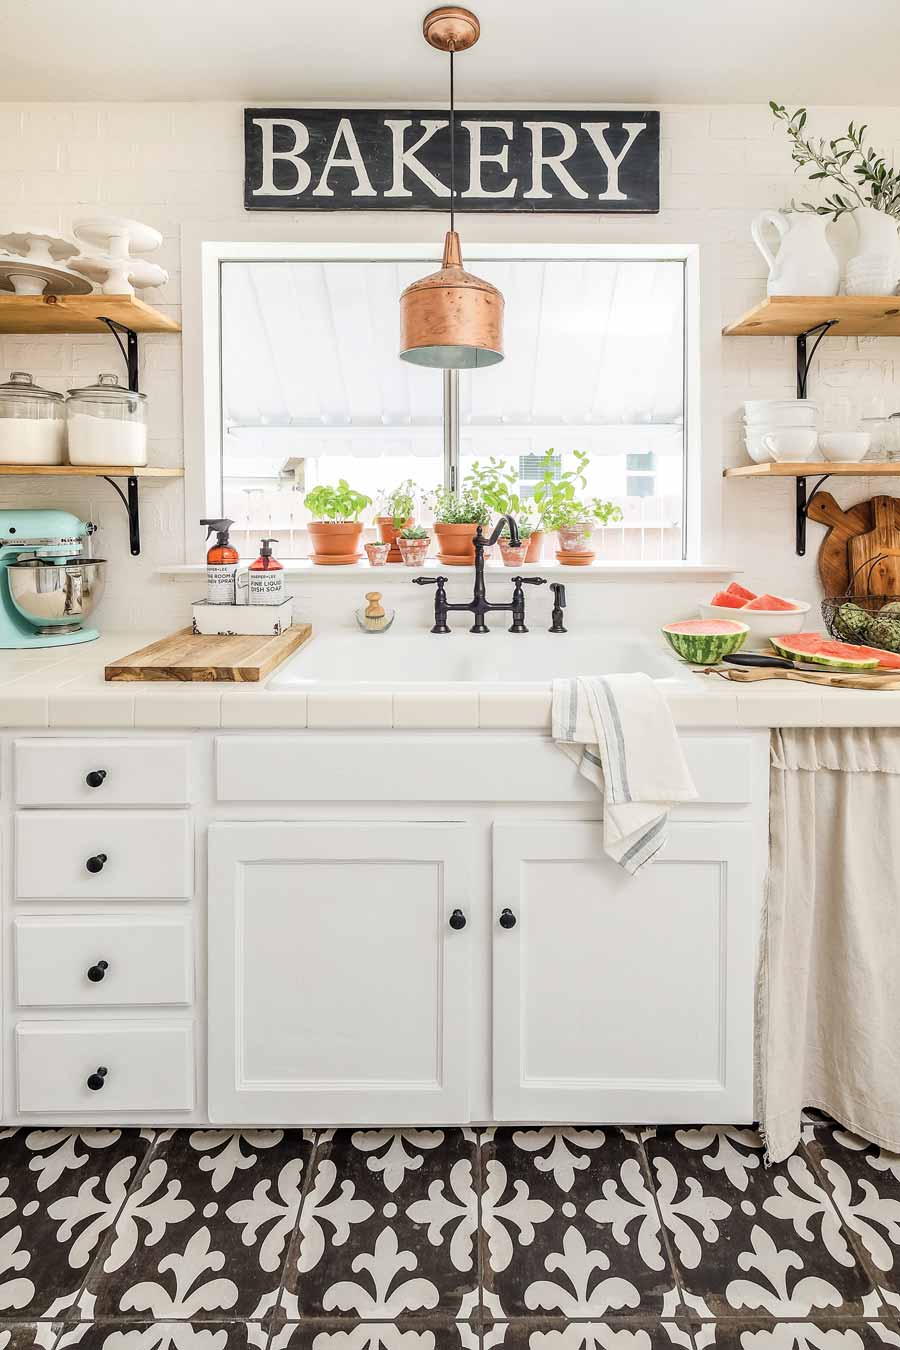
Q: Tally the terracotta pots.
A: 8